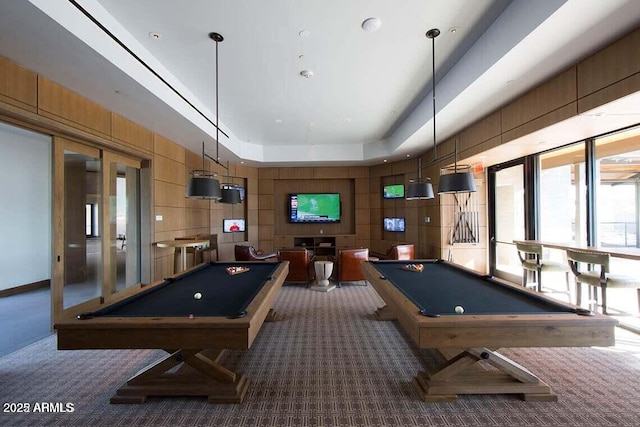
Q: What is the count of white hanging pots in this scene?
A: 0